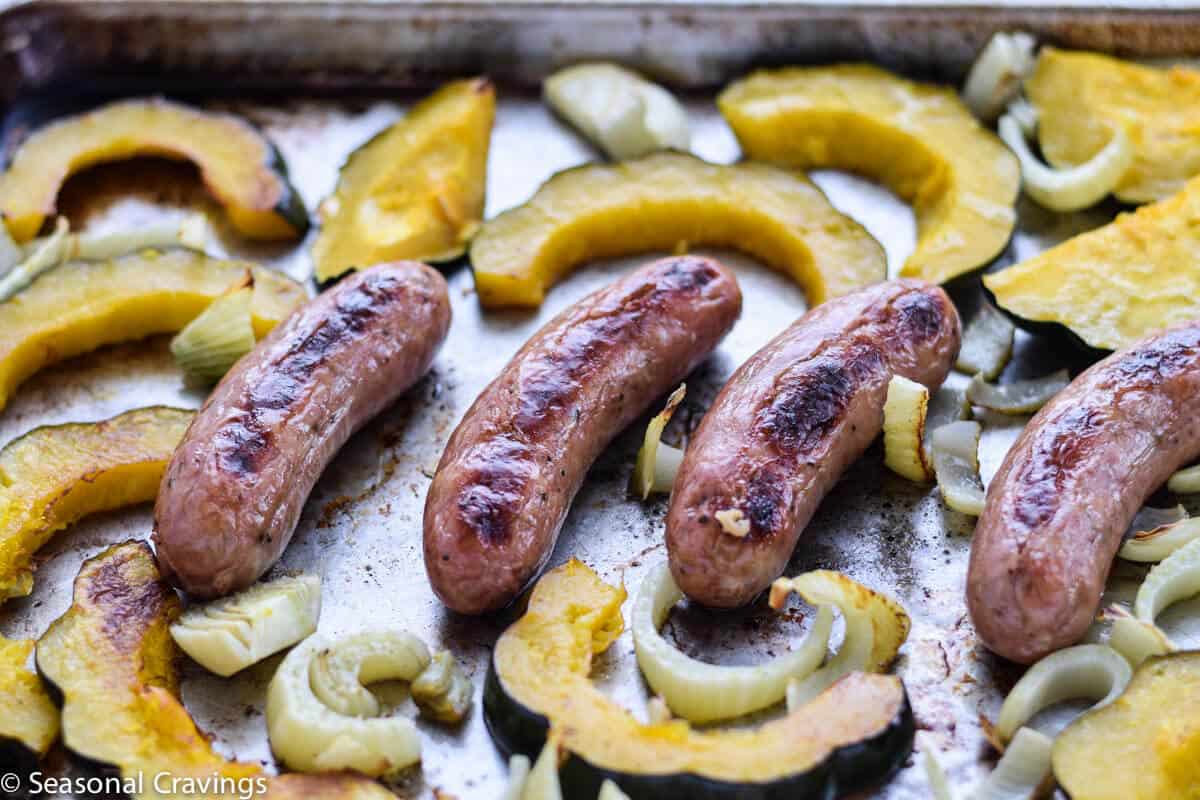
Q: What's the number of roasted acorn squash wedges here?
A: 12